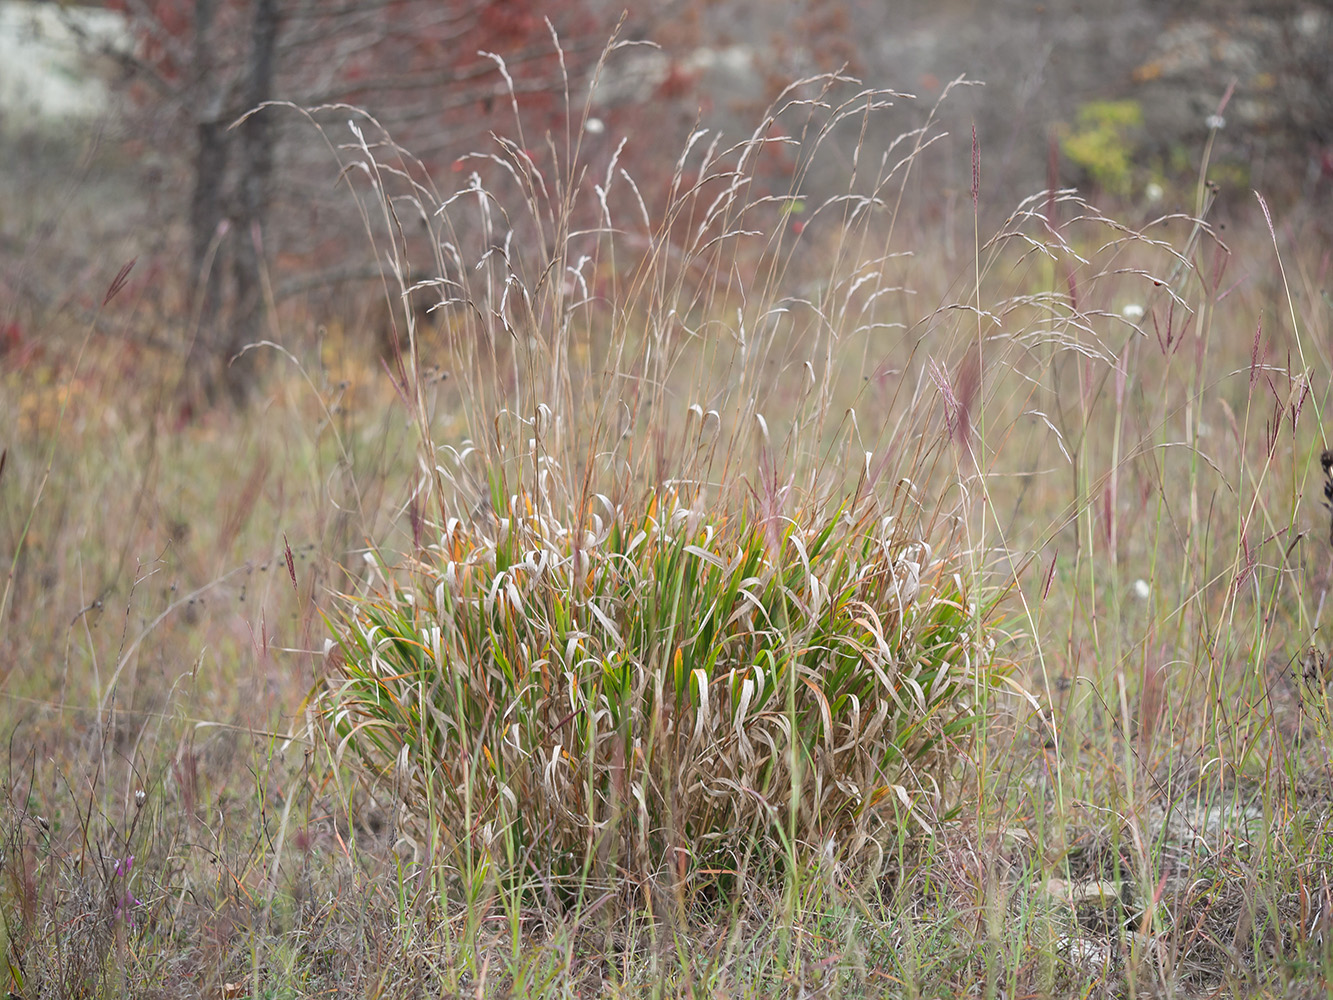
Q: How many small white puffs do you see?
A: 5